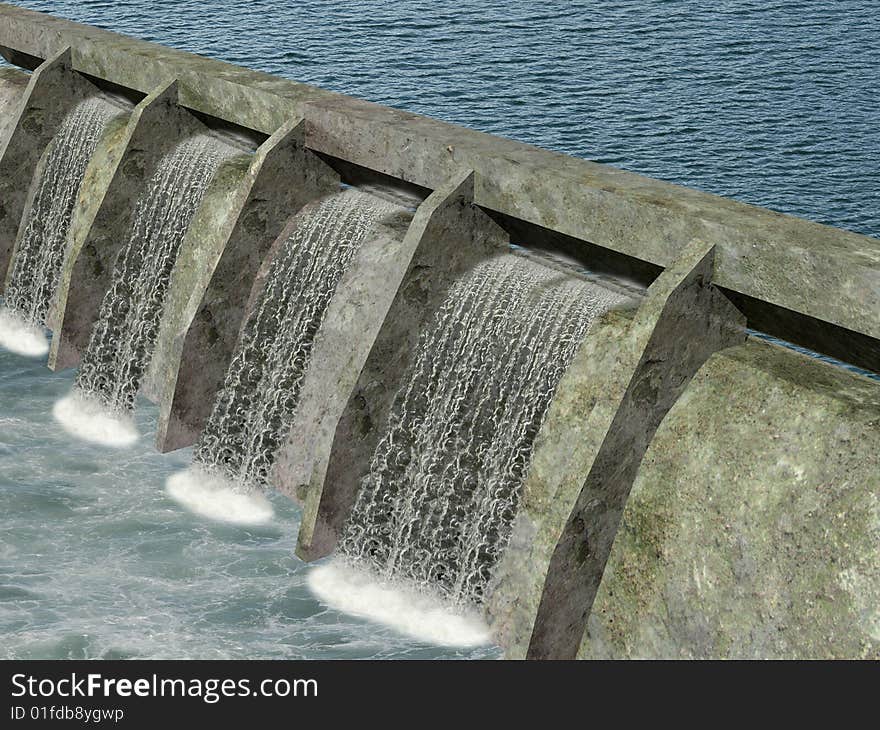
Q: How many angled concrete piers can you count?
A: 5